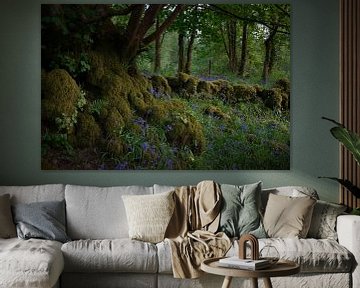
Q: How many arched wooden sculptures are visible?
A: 1